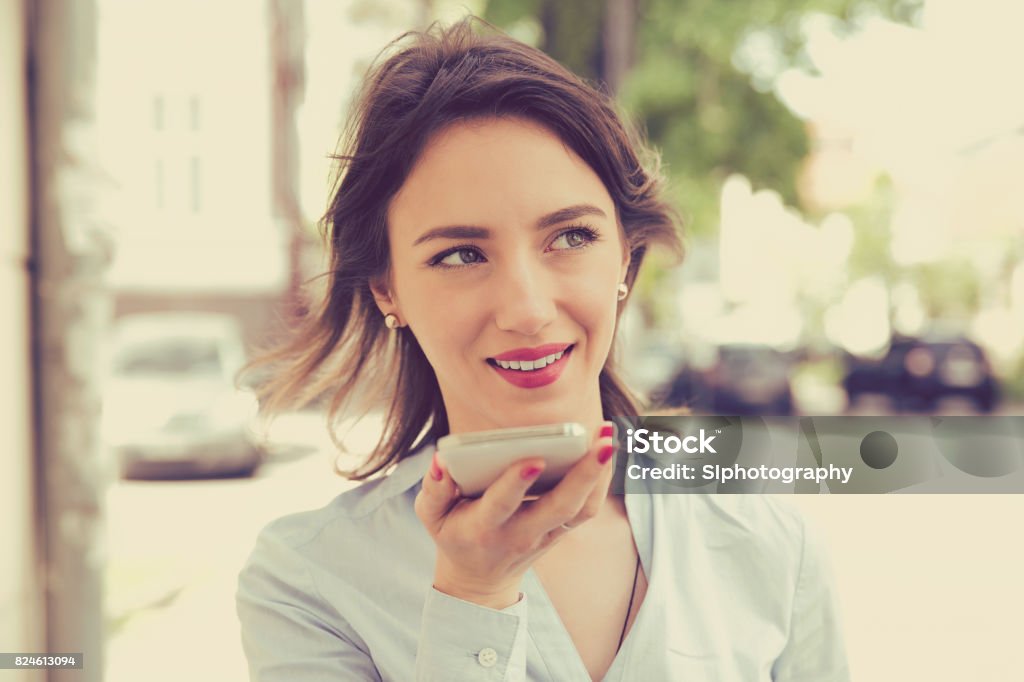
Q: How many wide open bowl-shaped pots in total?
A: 0